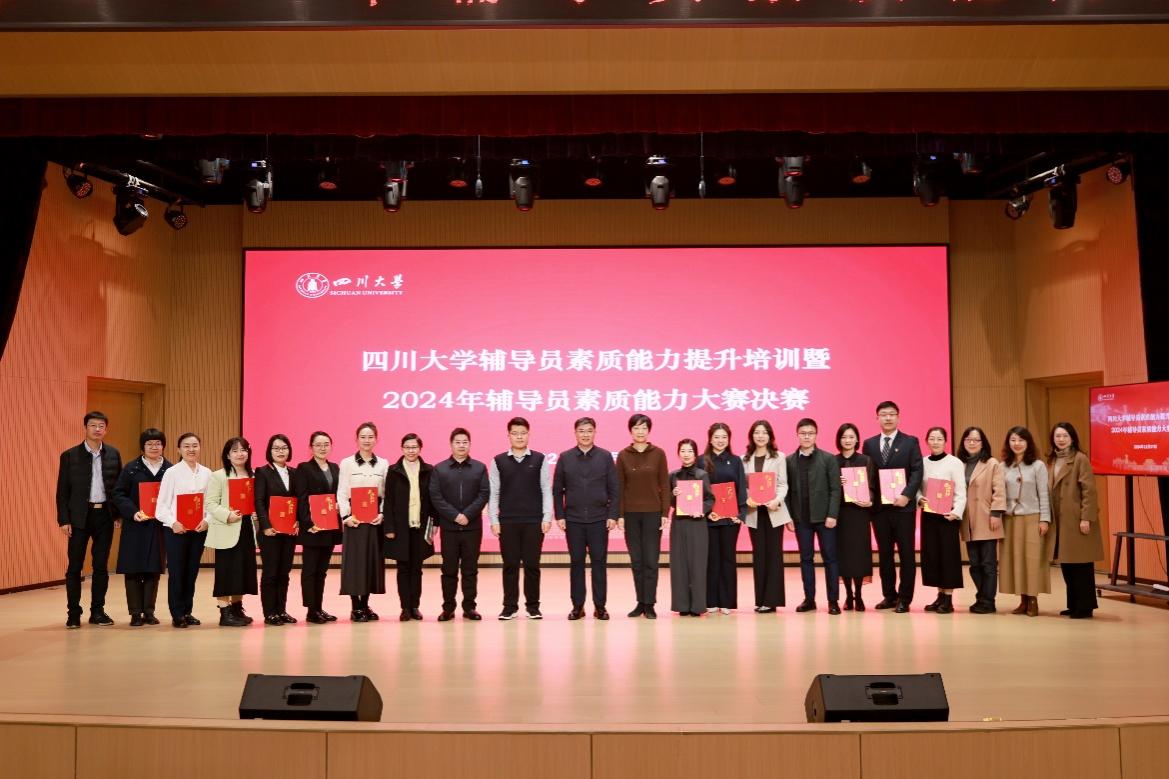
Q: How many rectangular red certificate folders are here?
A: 12